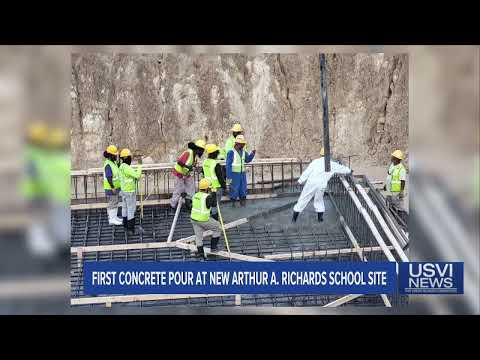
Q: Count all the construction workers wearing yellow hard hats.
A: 9